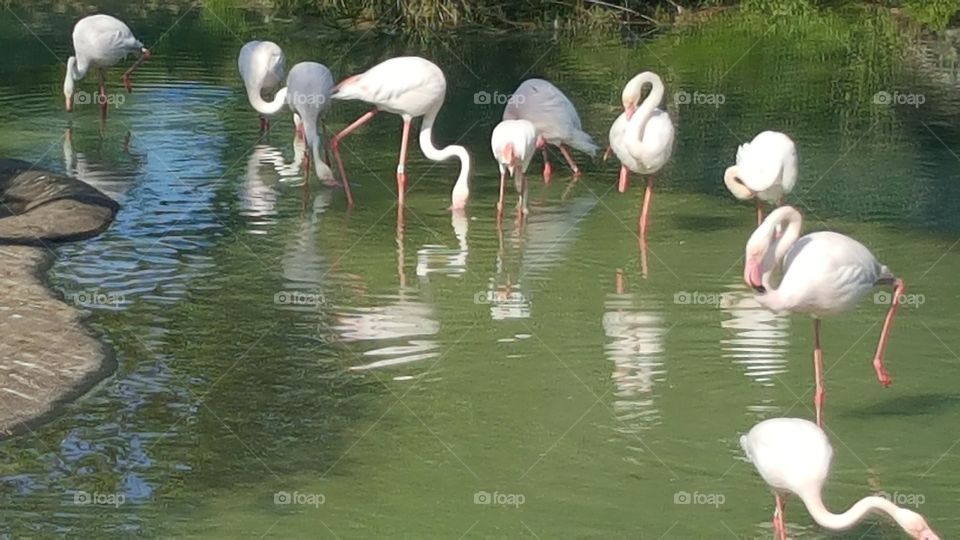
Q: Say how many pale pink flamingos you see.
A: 10